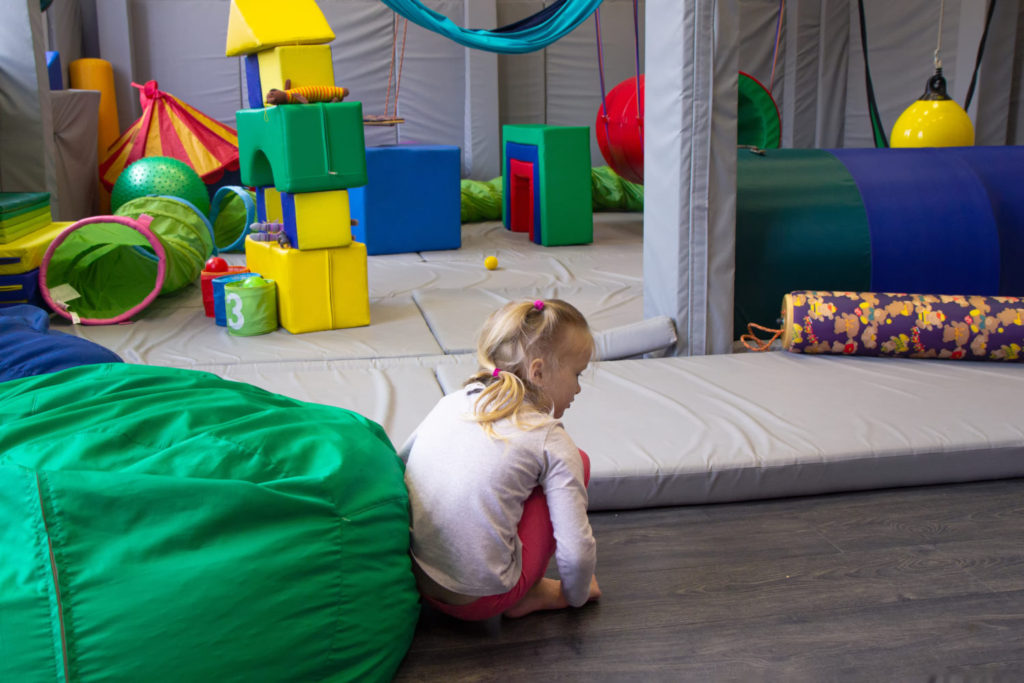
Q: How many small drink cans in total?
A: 0